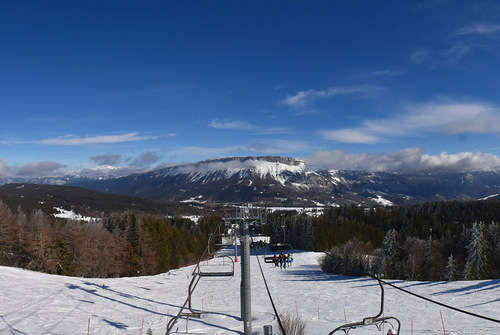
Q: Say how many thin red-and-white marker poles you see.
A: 11